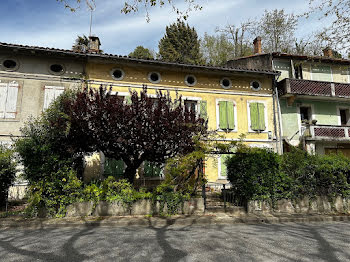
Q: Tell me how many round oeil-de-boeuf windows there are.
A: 7